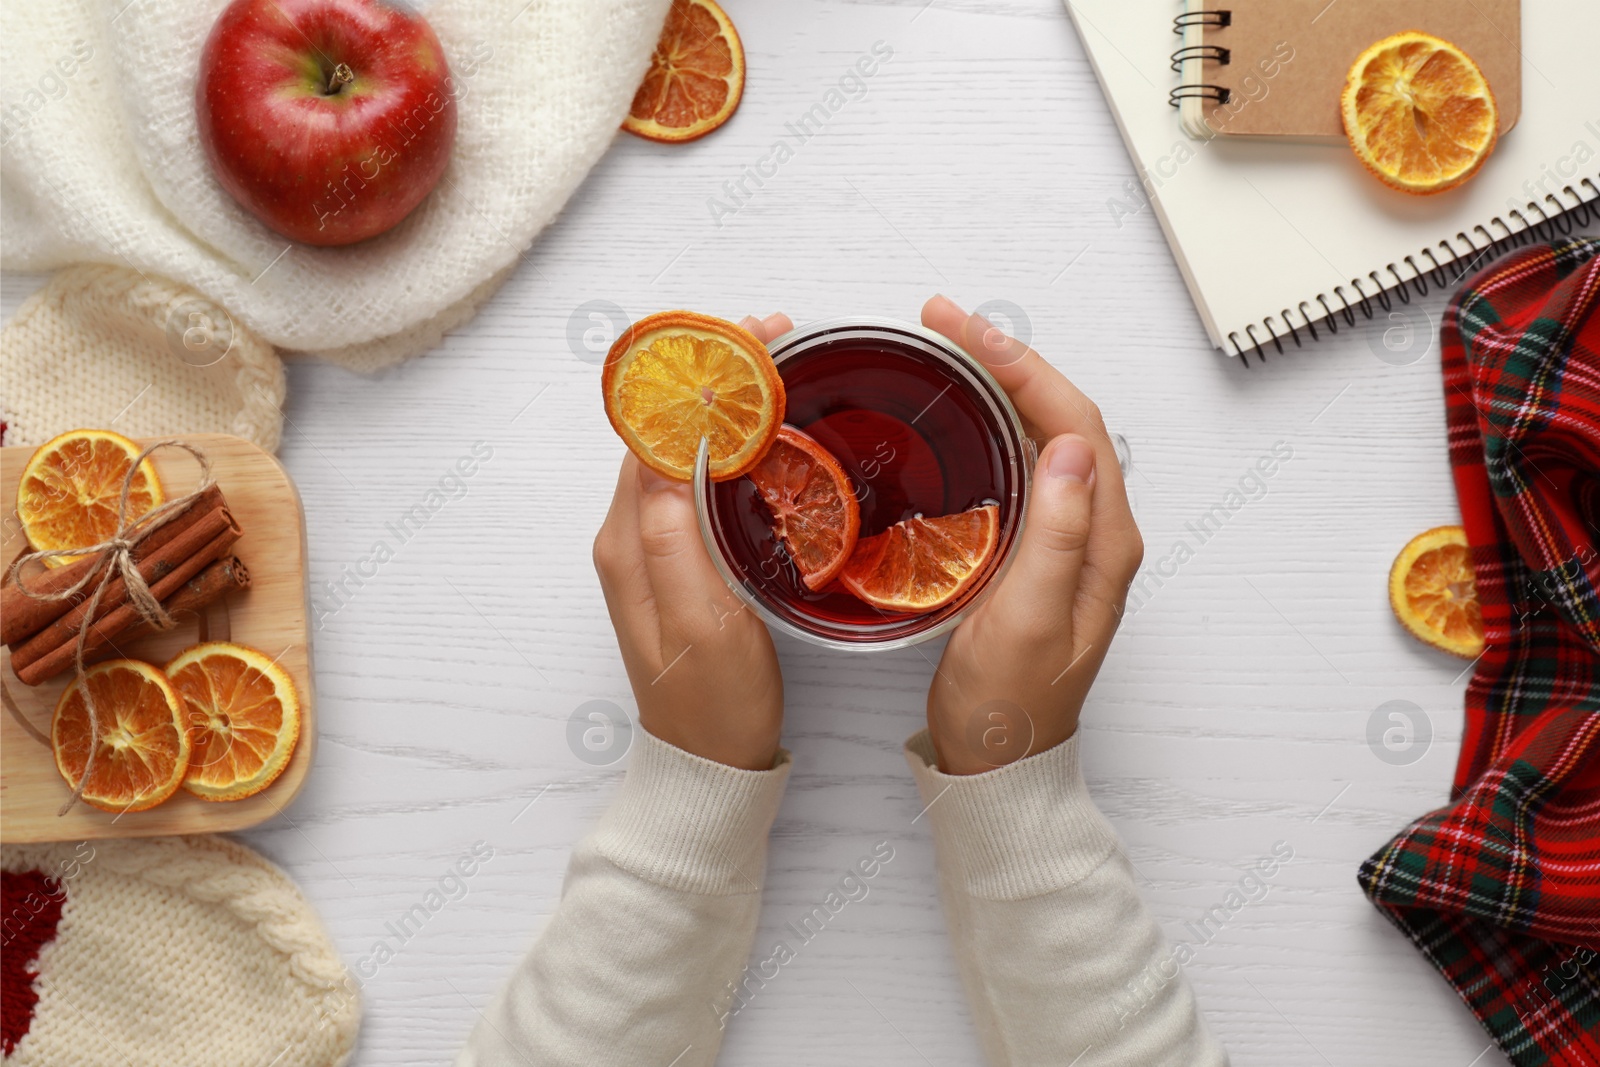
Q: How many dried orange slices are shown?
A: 9